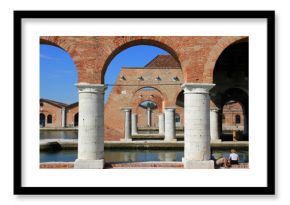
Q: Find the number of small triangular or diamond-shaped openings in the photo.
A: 4